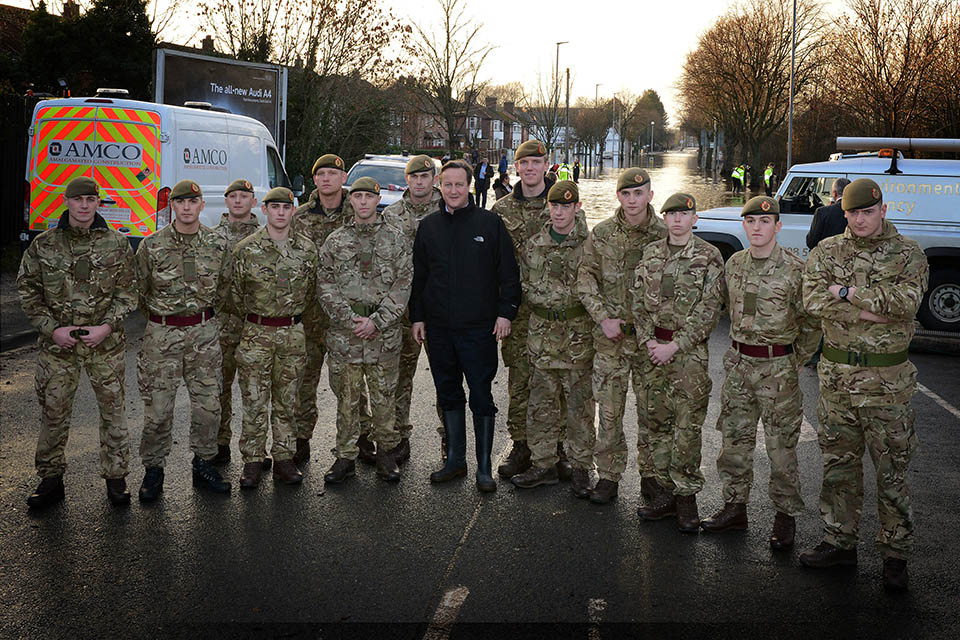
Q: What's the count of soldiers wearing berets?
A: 13